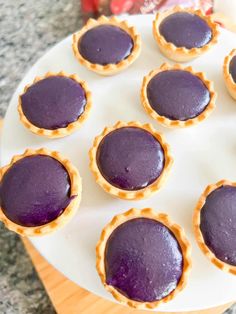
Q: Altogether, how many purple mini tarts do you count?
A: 9